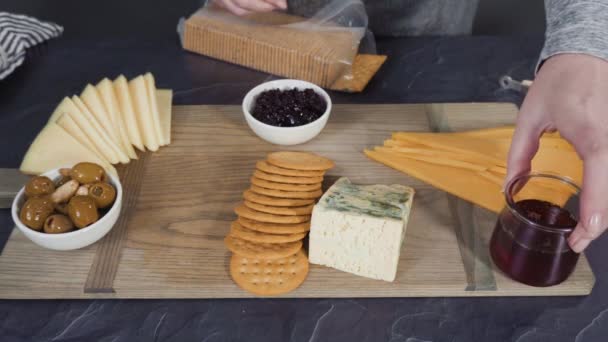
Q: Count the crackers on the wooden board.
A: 12